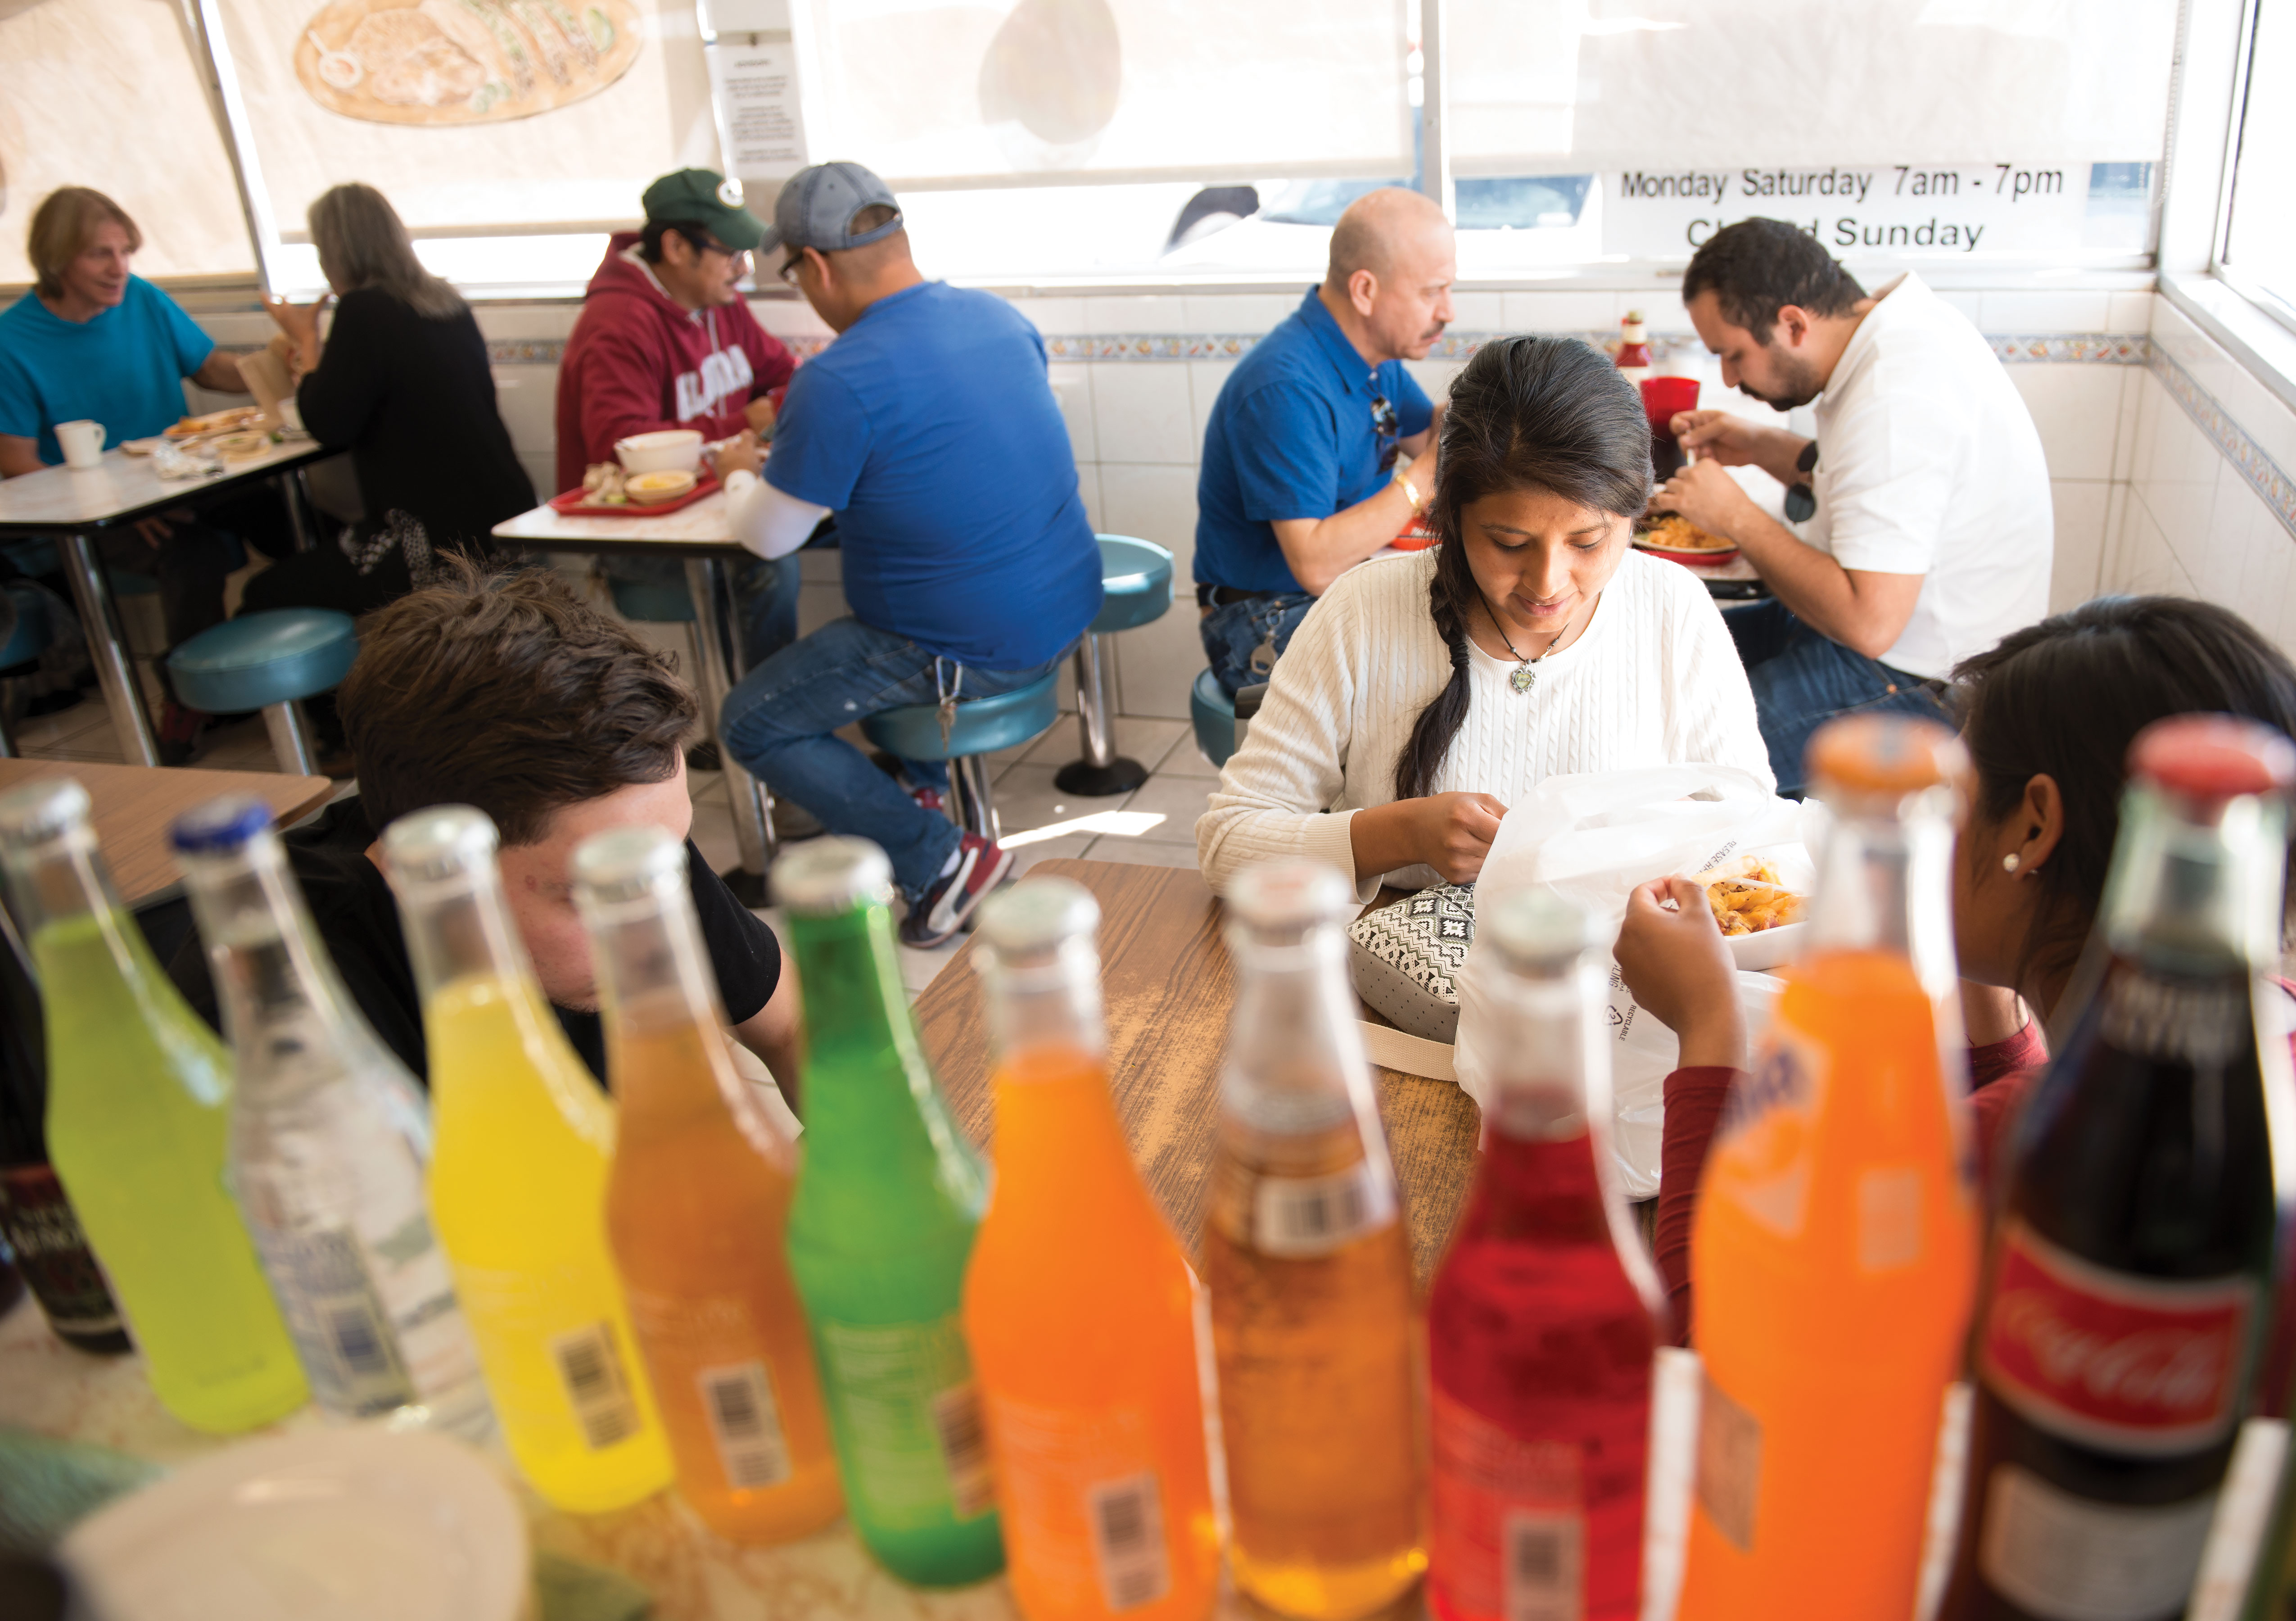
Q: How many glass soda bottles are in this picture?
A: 11